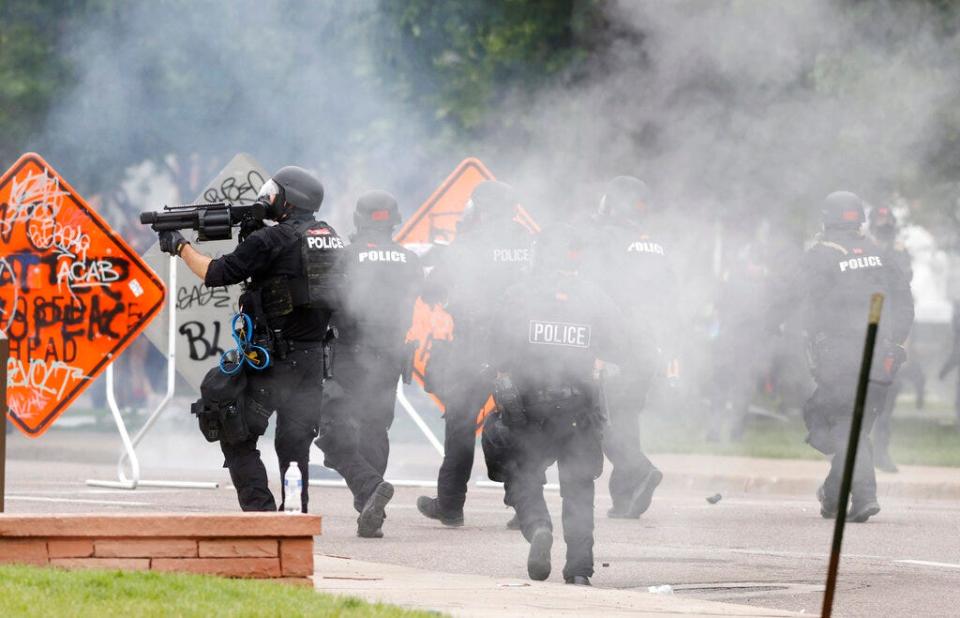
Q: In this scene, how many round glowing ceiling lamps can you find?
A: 0